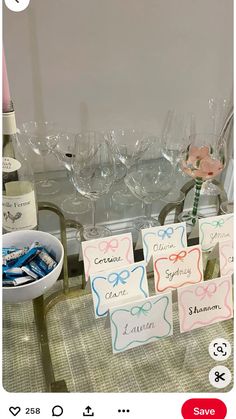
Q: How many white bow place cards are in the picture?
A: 8